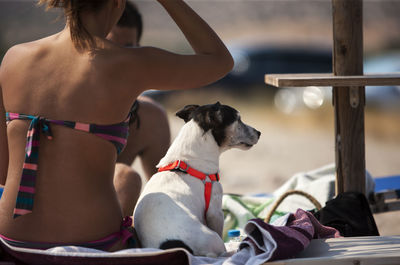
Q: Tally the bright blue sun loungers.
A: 1